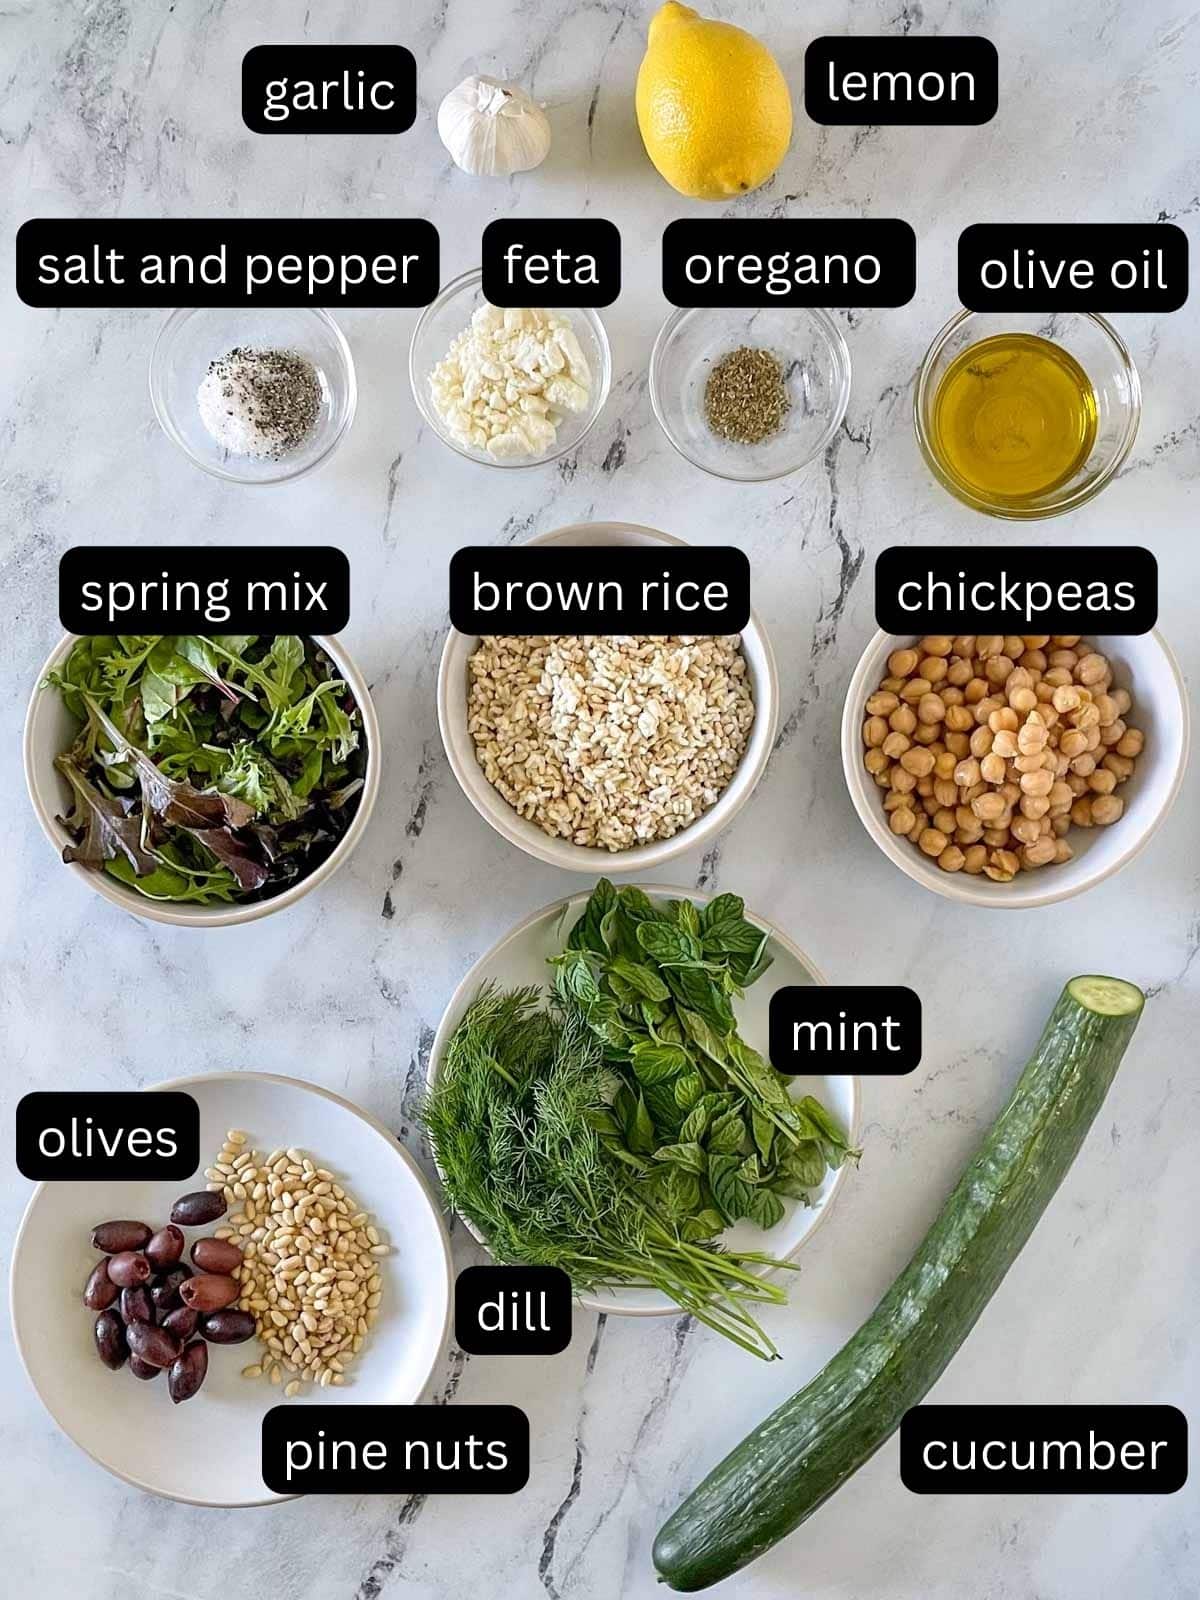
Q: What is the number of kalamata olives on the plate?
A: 15